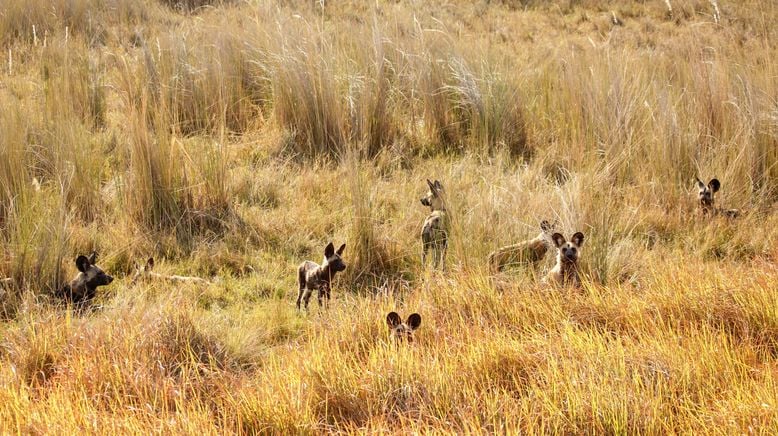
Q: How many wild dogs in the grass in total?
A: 8